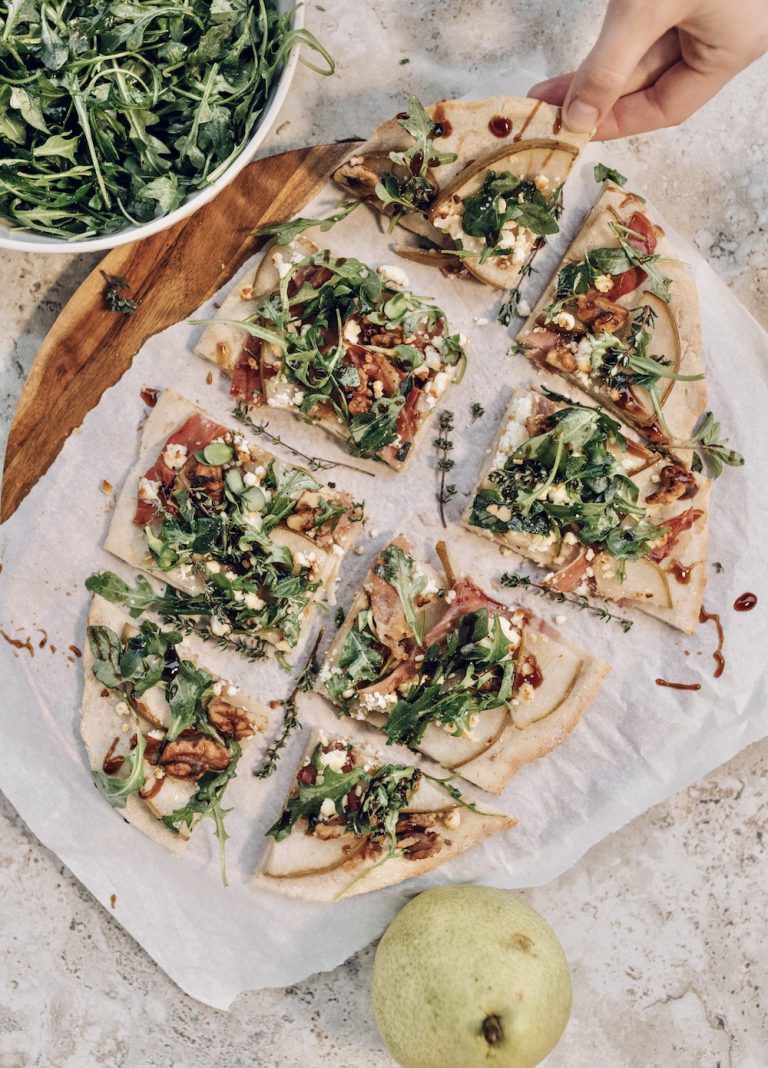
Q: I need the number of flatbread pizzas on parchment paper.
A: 8